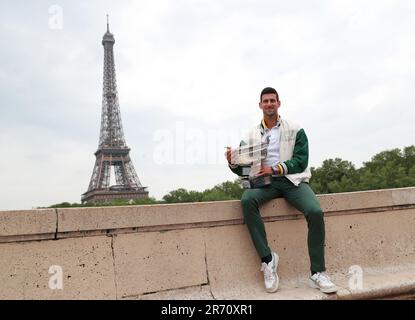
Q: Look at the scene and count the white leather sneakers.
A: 2